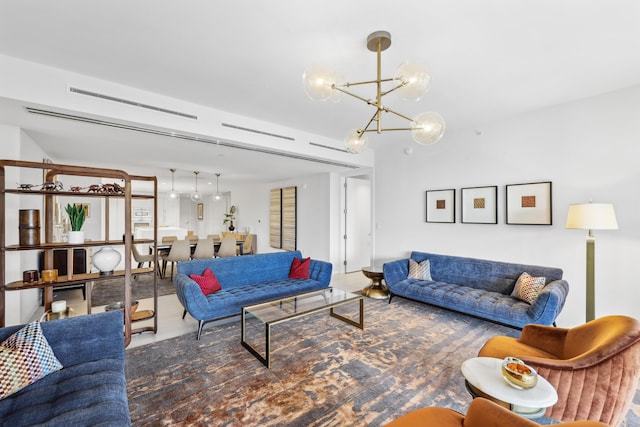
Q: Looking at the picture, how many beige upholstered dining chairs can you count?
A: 8